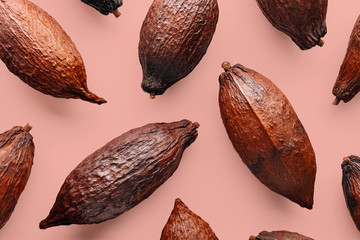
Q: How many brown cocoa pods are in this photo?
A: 11